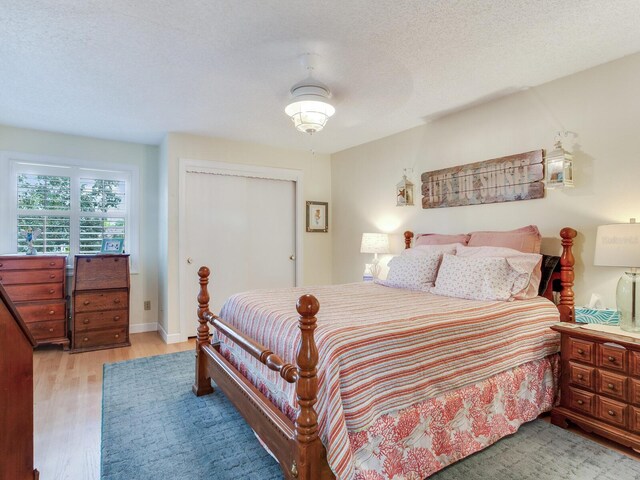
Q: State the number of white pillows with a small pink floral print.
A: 2